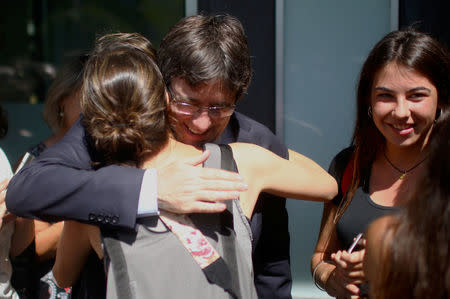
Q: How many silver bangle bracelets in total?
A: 1